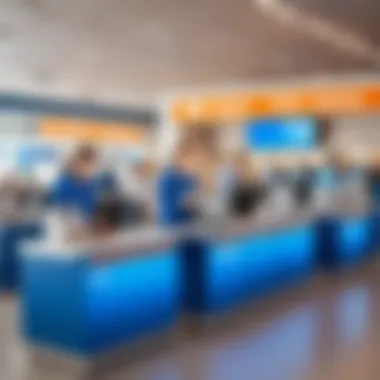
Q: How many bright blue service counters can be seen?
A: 3